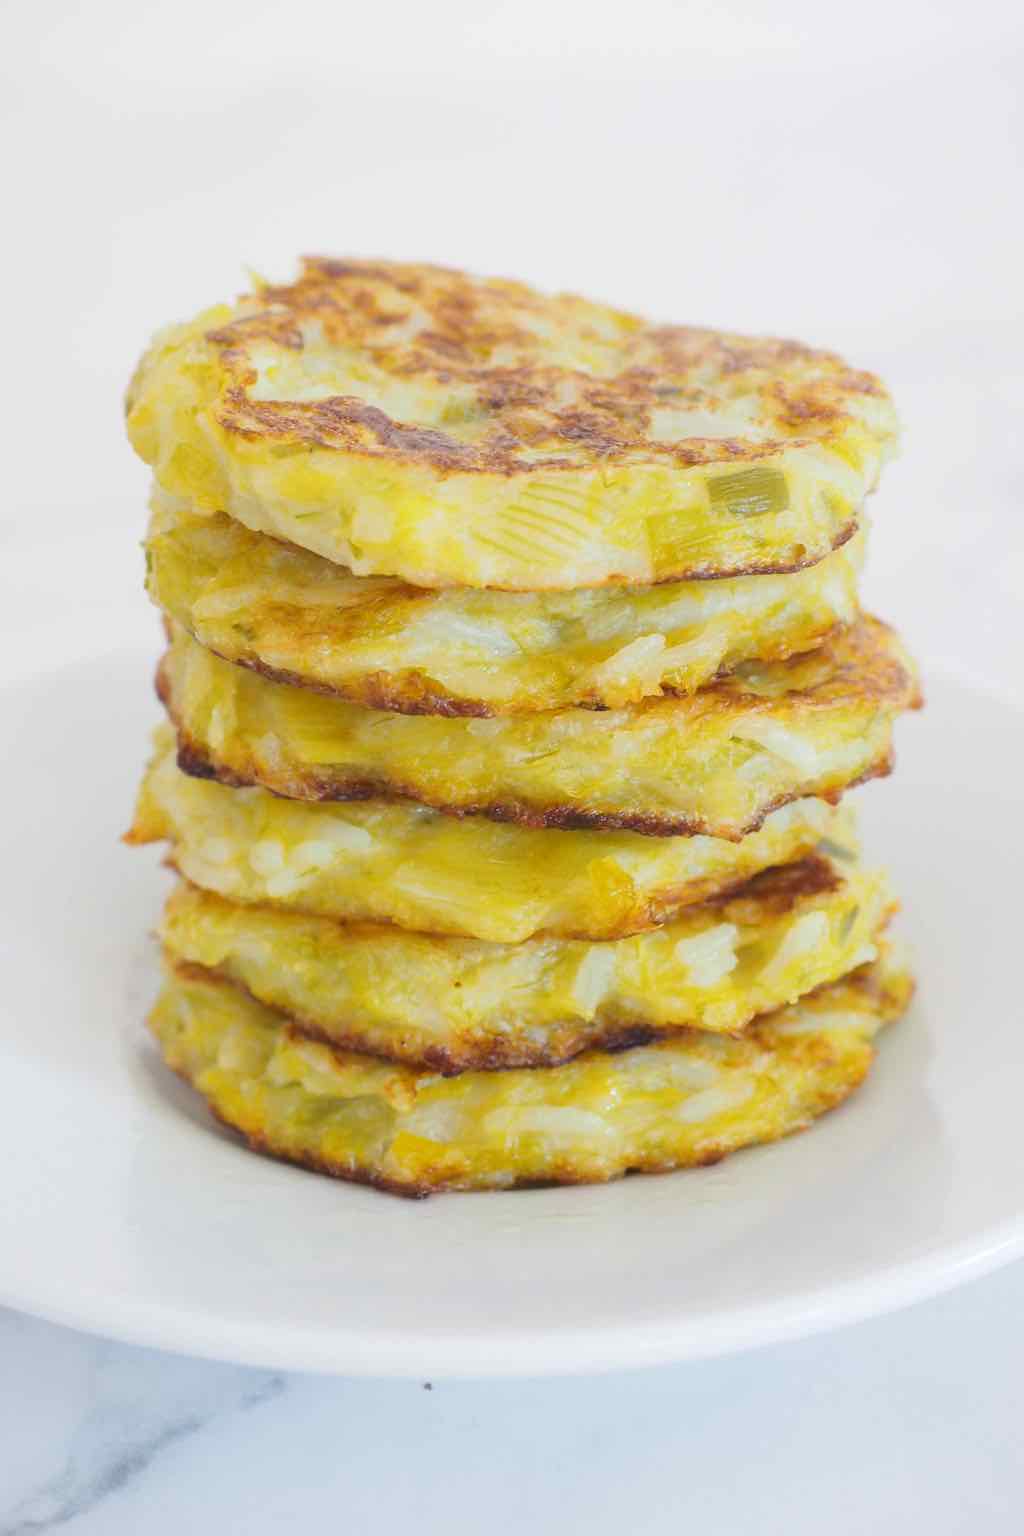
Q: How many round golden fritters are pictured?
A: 6